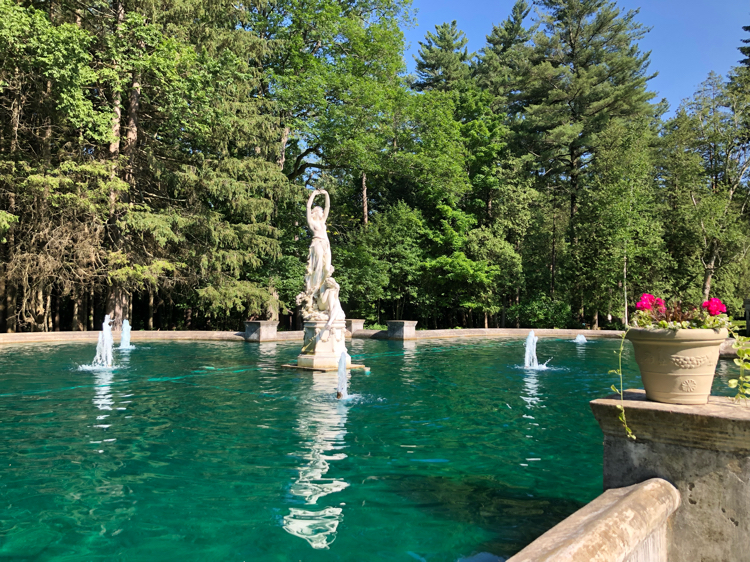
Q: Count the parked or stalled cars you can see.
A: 0